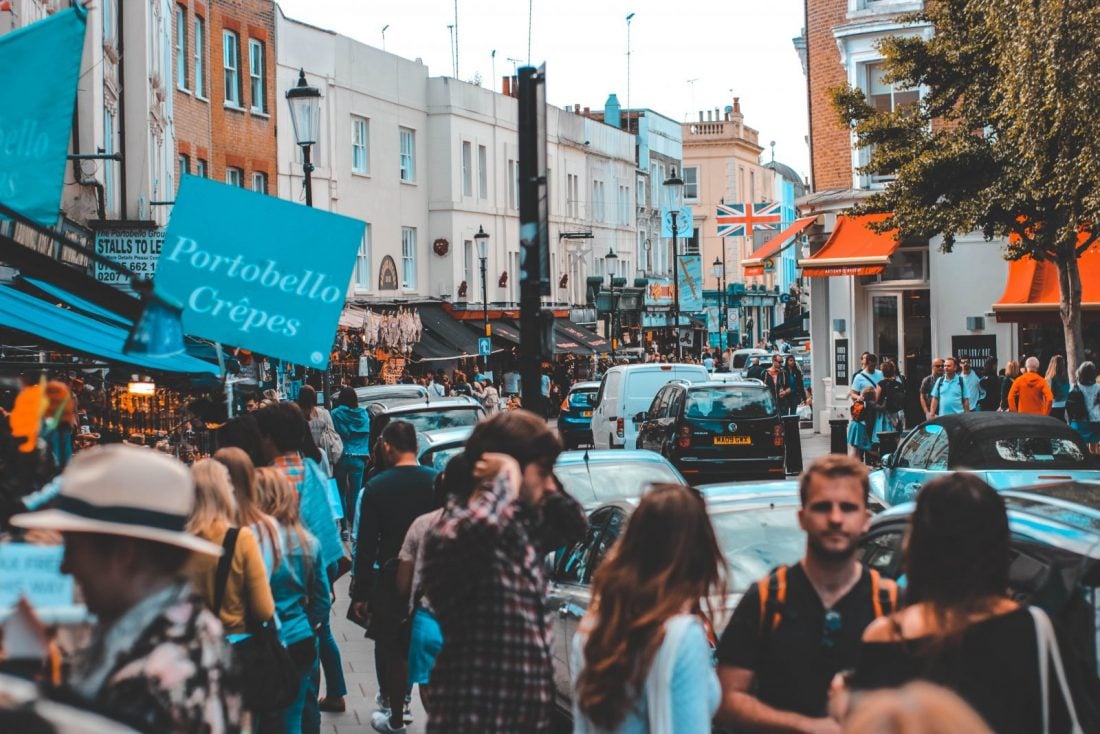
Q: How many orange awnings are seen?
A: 3